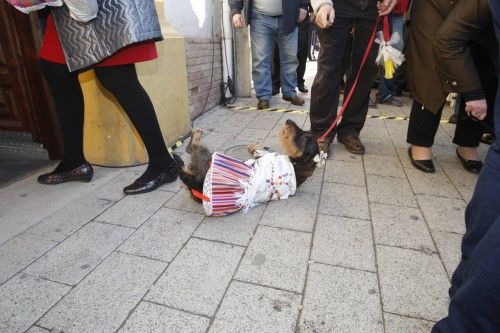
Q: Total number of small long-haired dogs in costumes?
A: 1